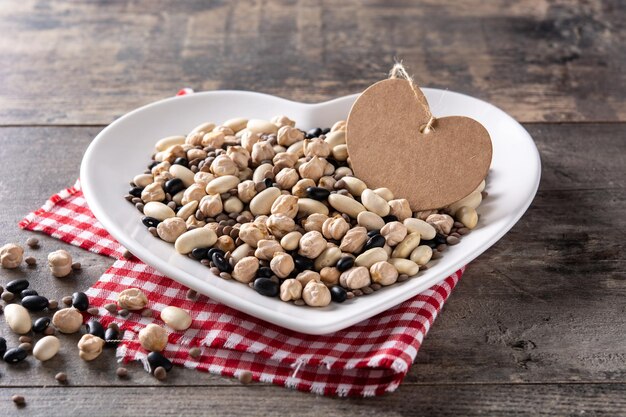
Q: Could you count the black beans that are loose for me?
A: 10